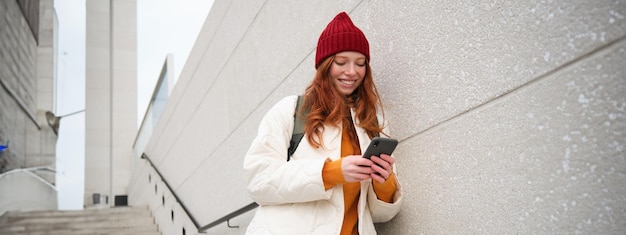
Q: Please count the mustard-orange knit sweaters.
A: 1